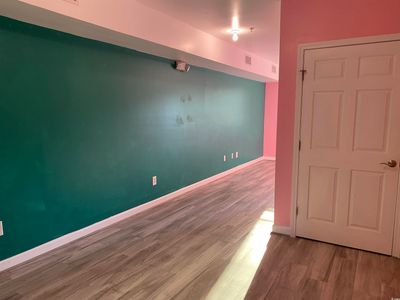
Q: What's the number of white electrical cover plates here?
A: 5